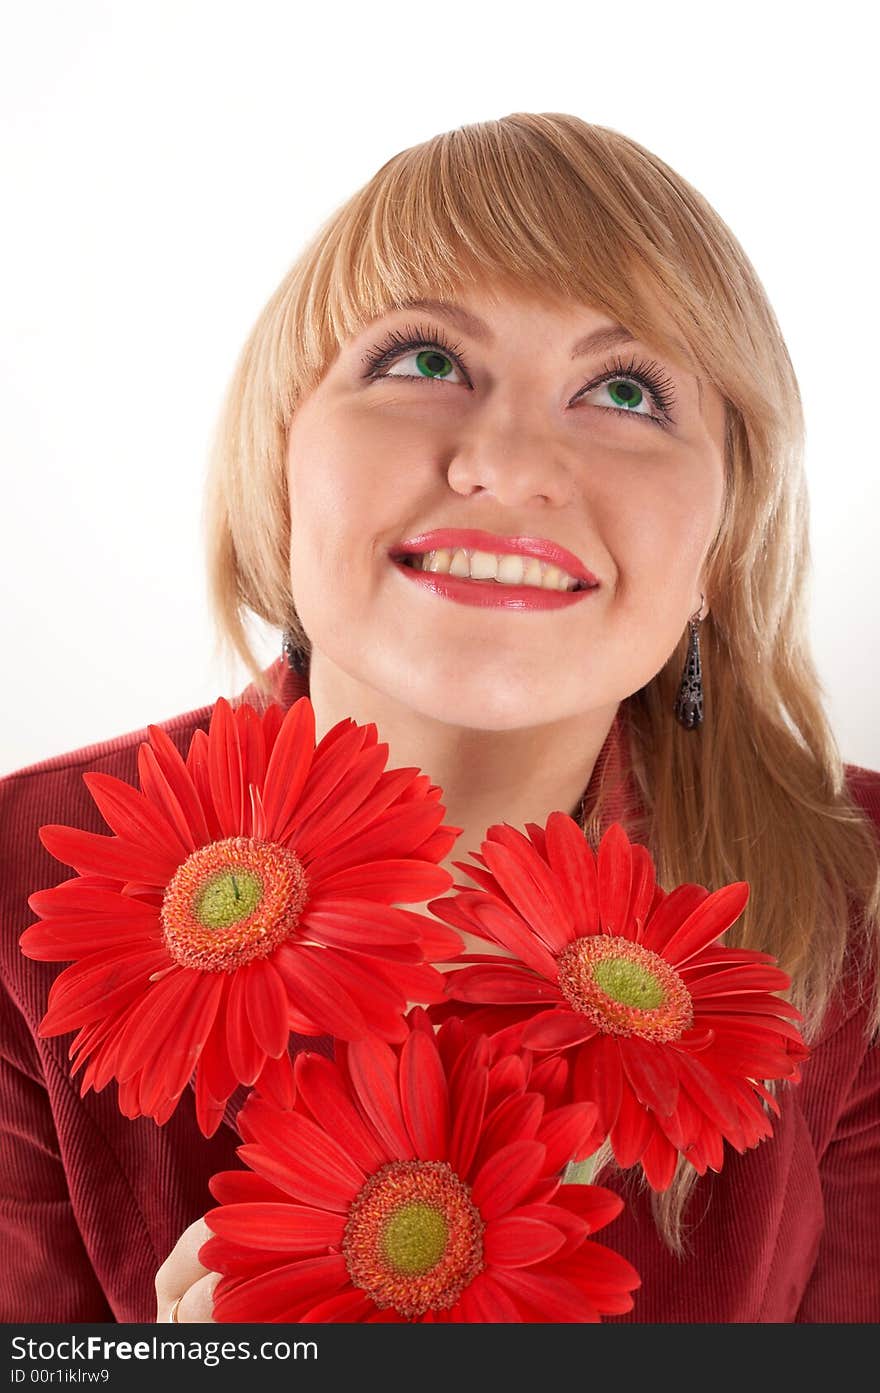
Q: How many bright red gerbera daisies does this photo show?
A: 3